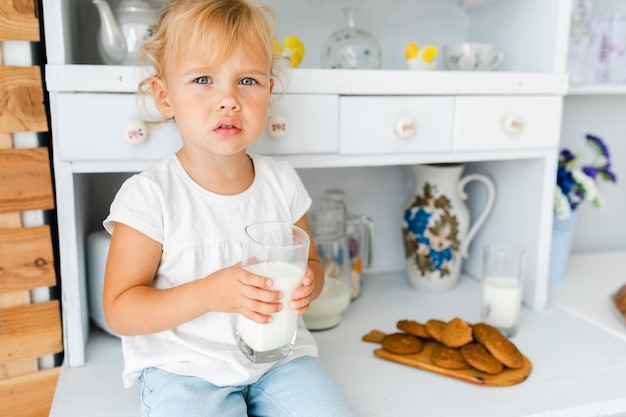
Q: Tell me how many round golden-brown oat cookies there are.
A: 8